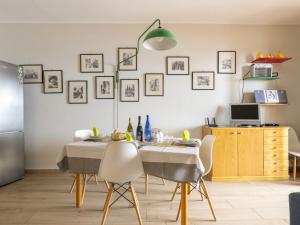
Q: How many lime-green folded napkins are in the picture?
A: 3